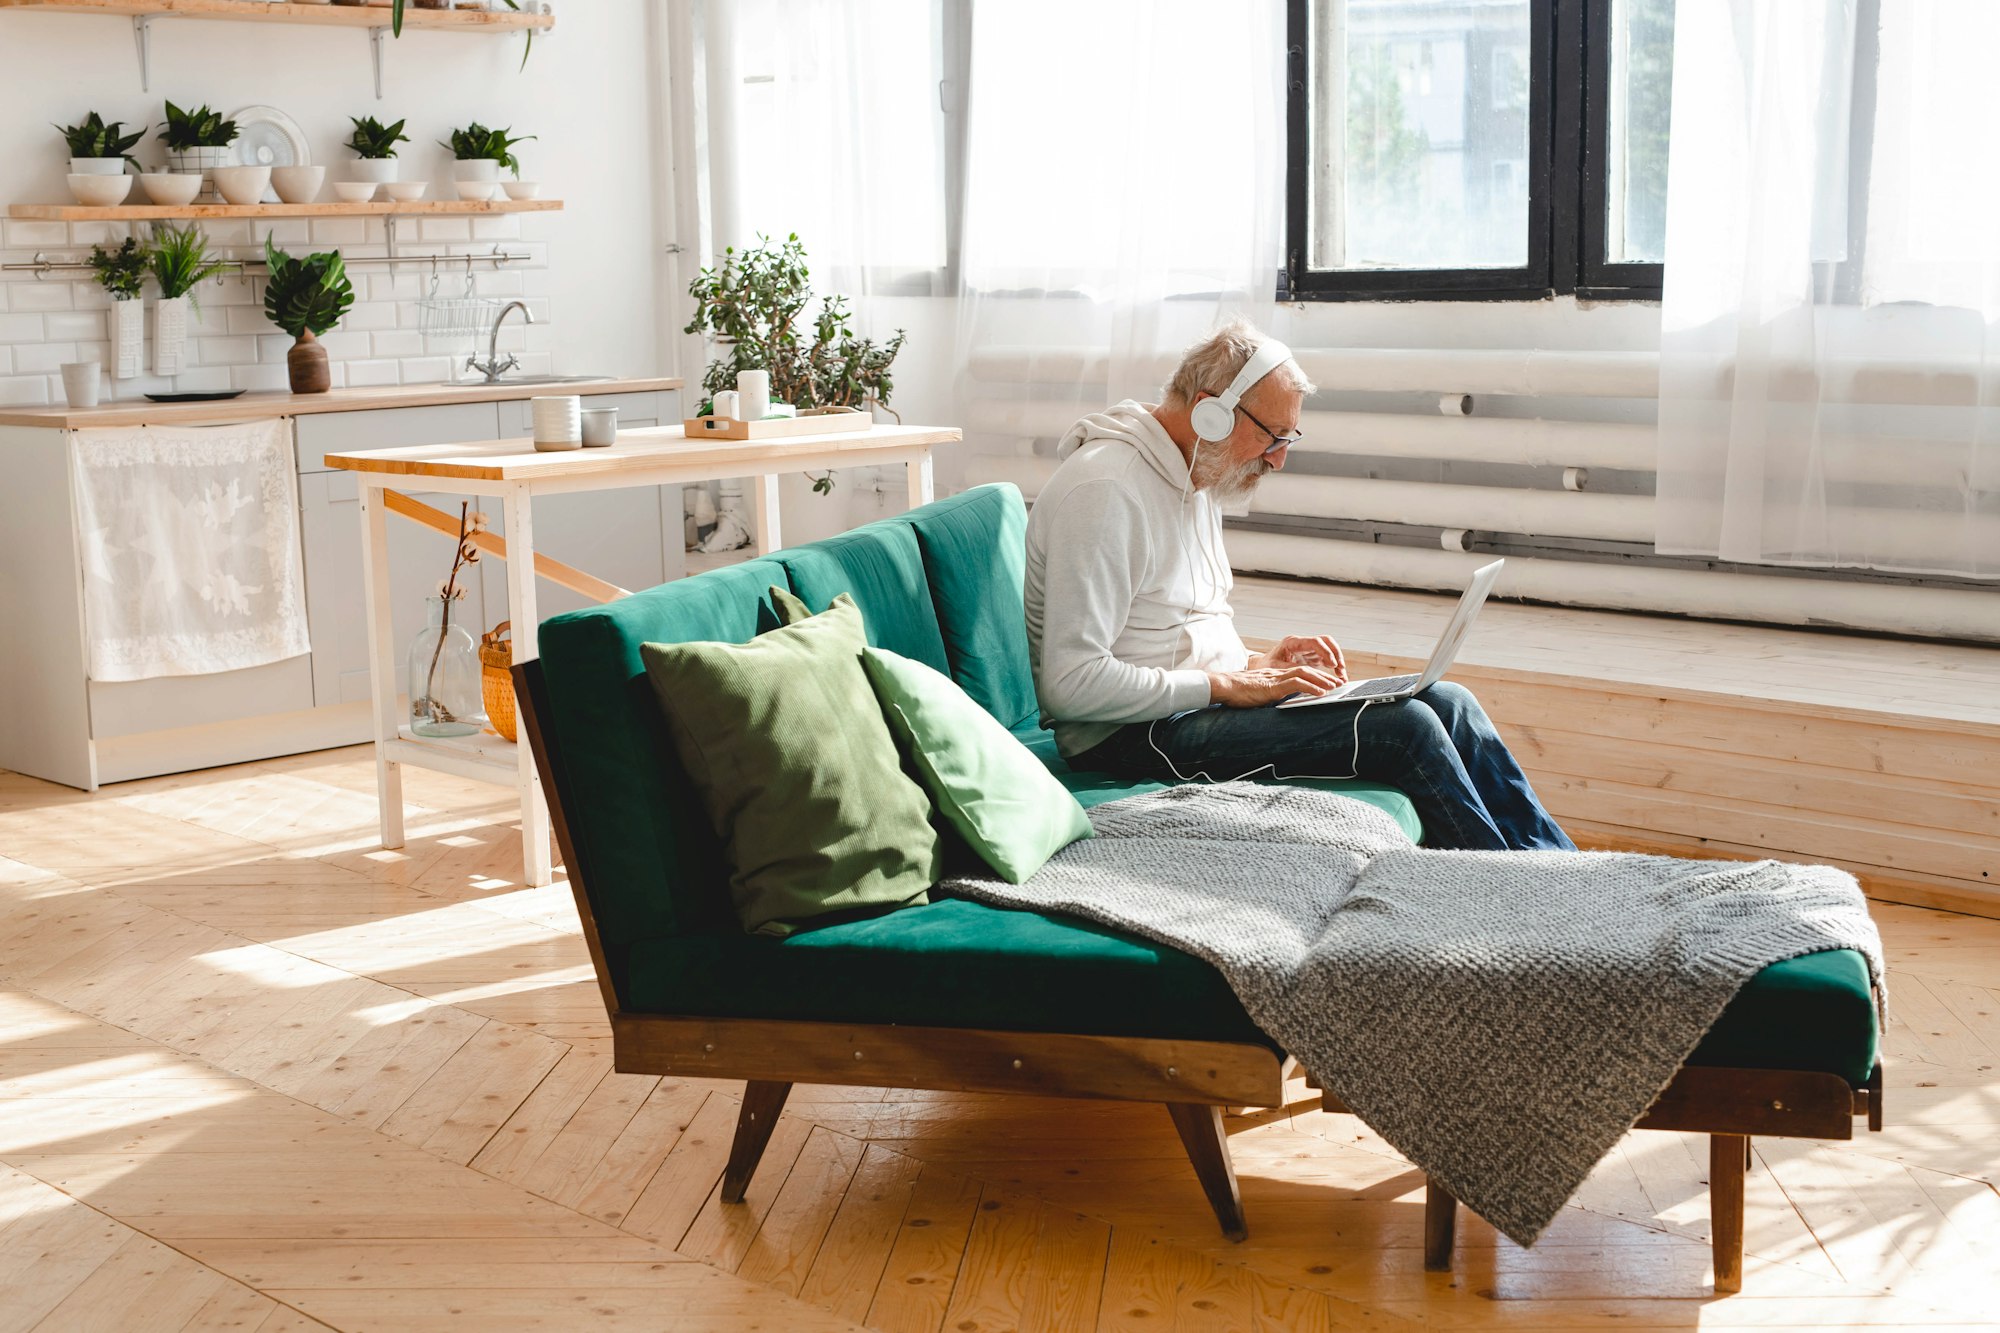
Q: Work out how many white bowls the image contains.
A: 8